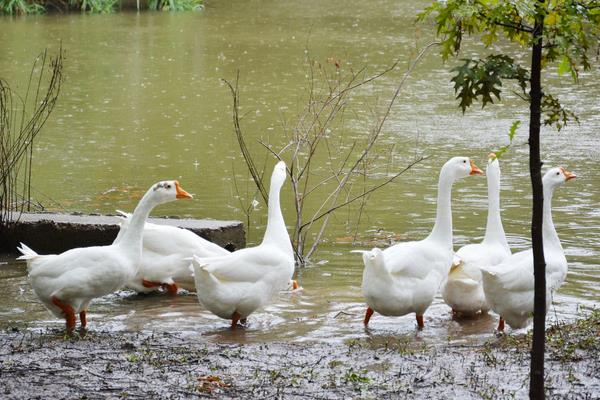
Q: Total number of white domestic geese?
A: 6